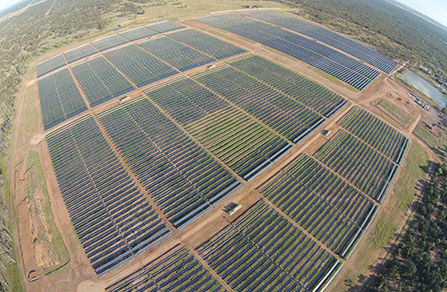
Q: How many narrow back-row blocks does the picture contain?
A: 5